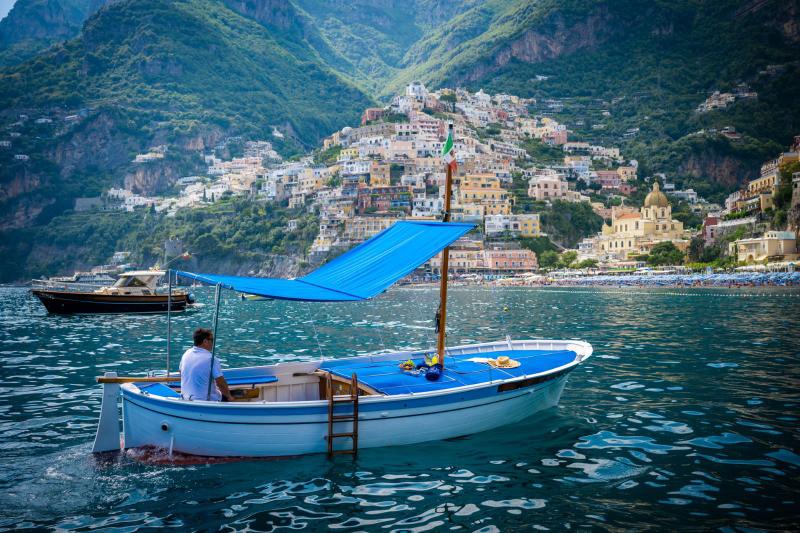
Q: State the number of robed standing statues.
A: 0